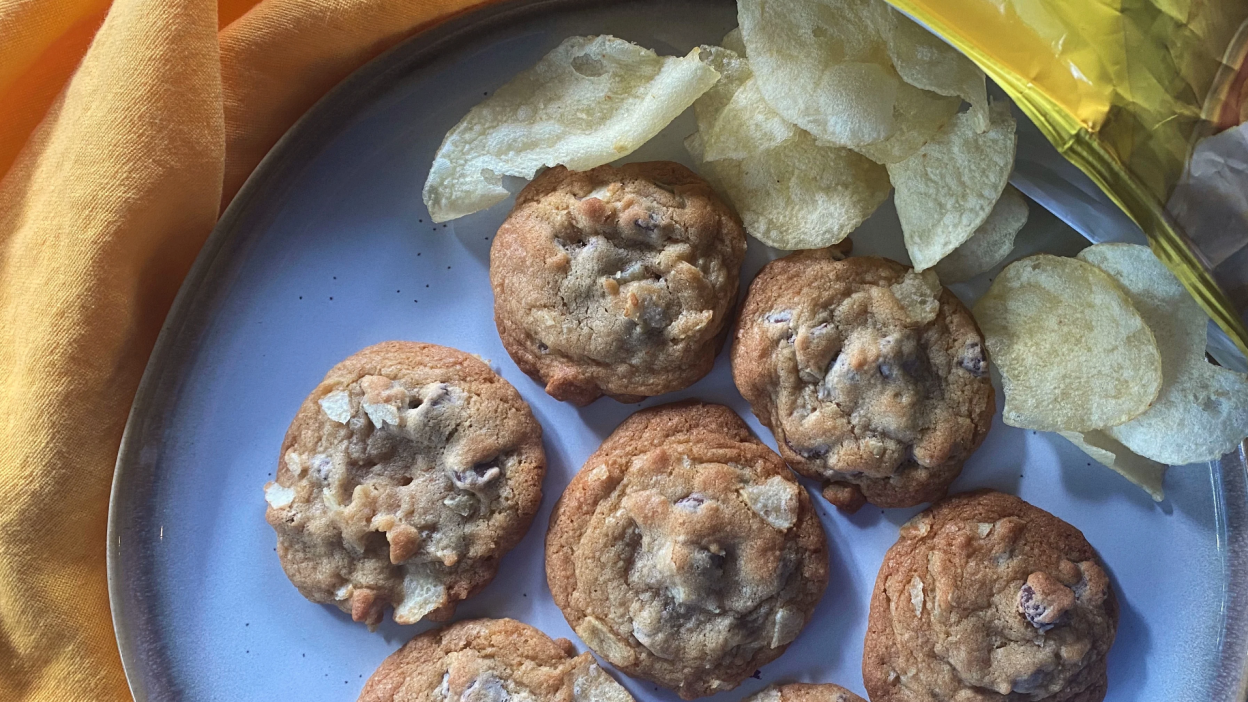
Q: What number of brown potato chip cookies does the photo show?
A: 7